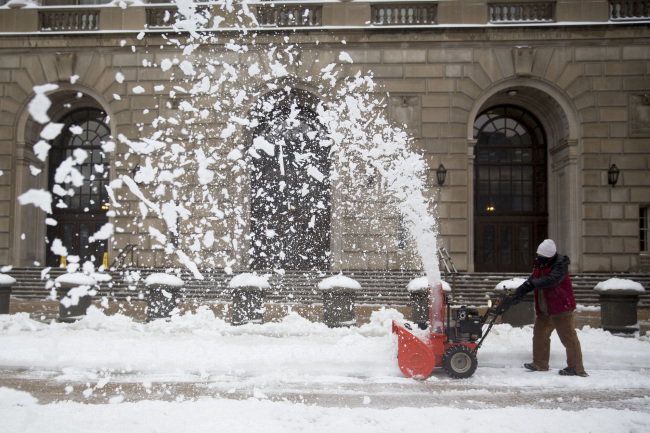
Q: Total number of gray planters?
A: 8